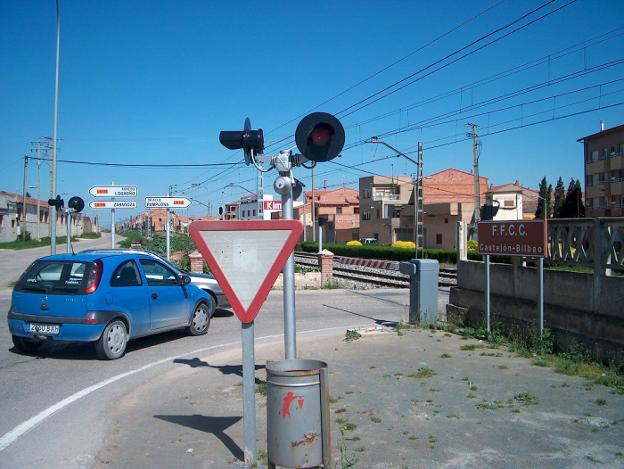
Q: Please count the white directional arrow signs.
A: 3